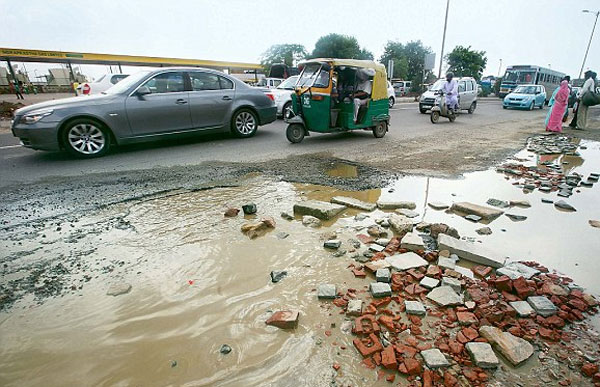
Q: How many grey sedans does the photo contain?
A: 1